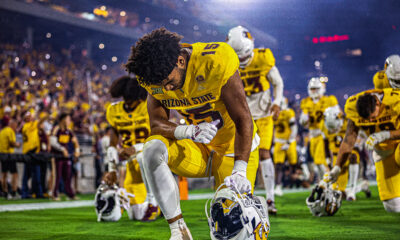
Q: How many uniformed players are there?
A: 8